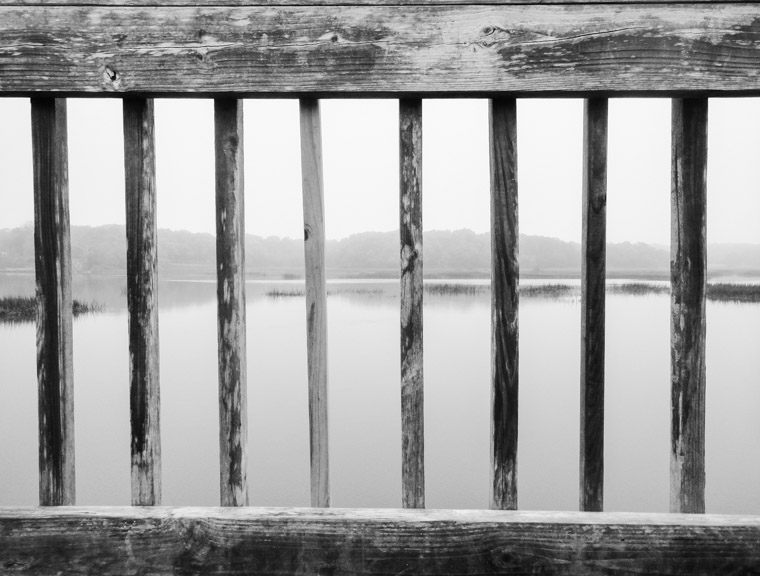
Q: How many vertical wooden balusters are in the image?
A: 8